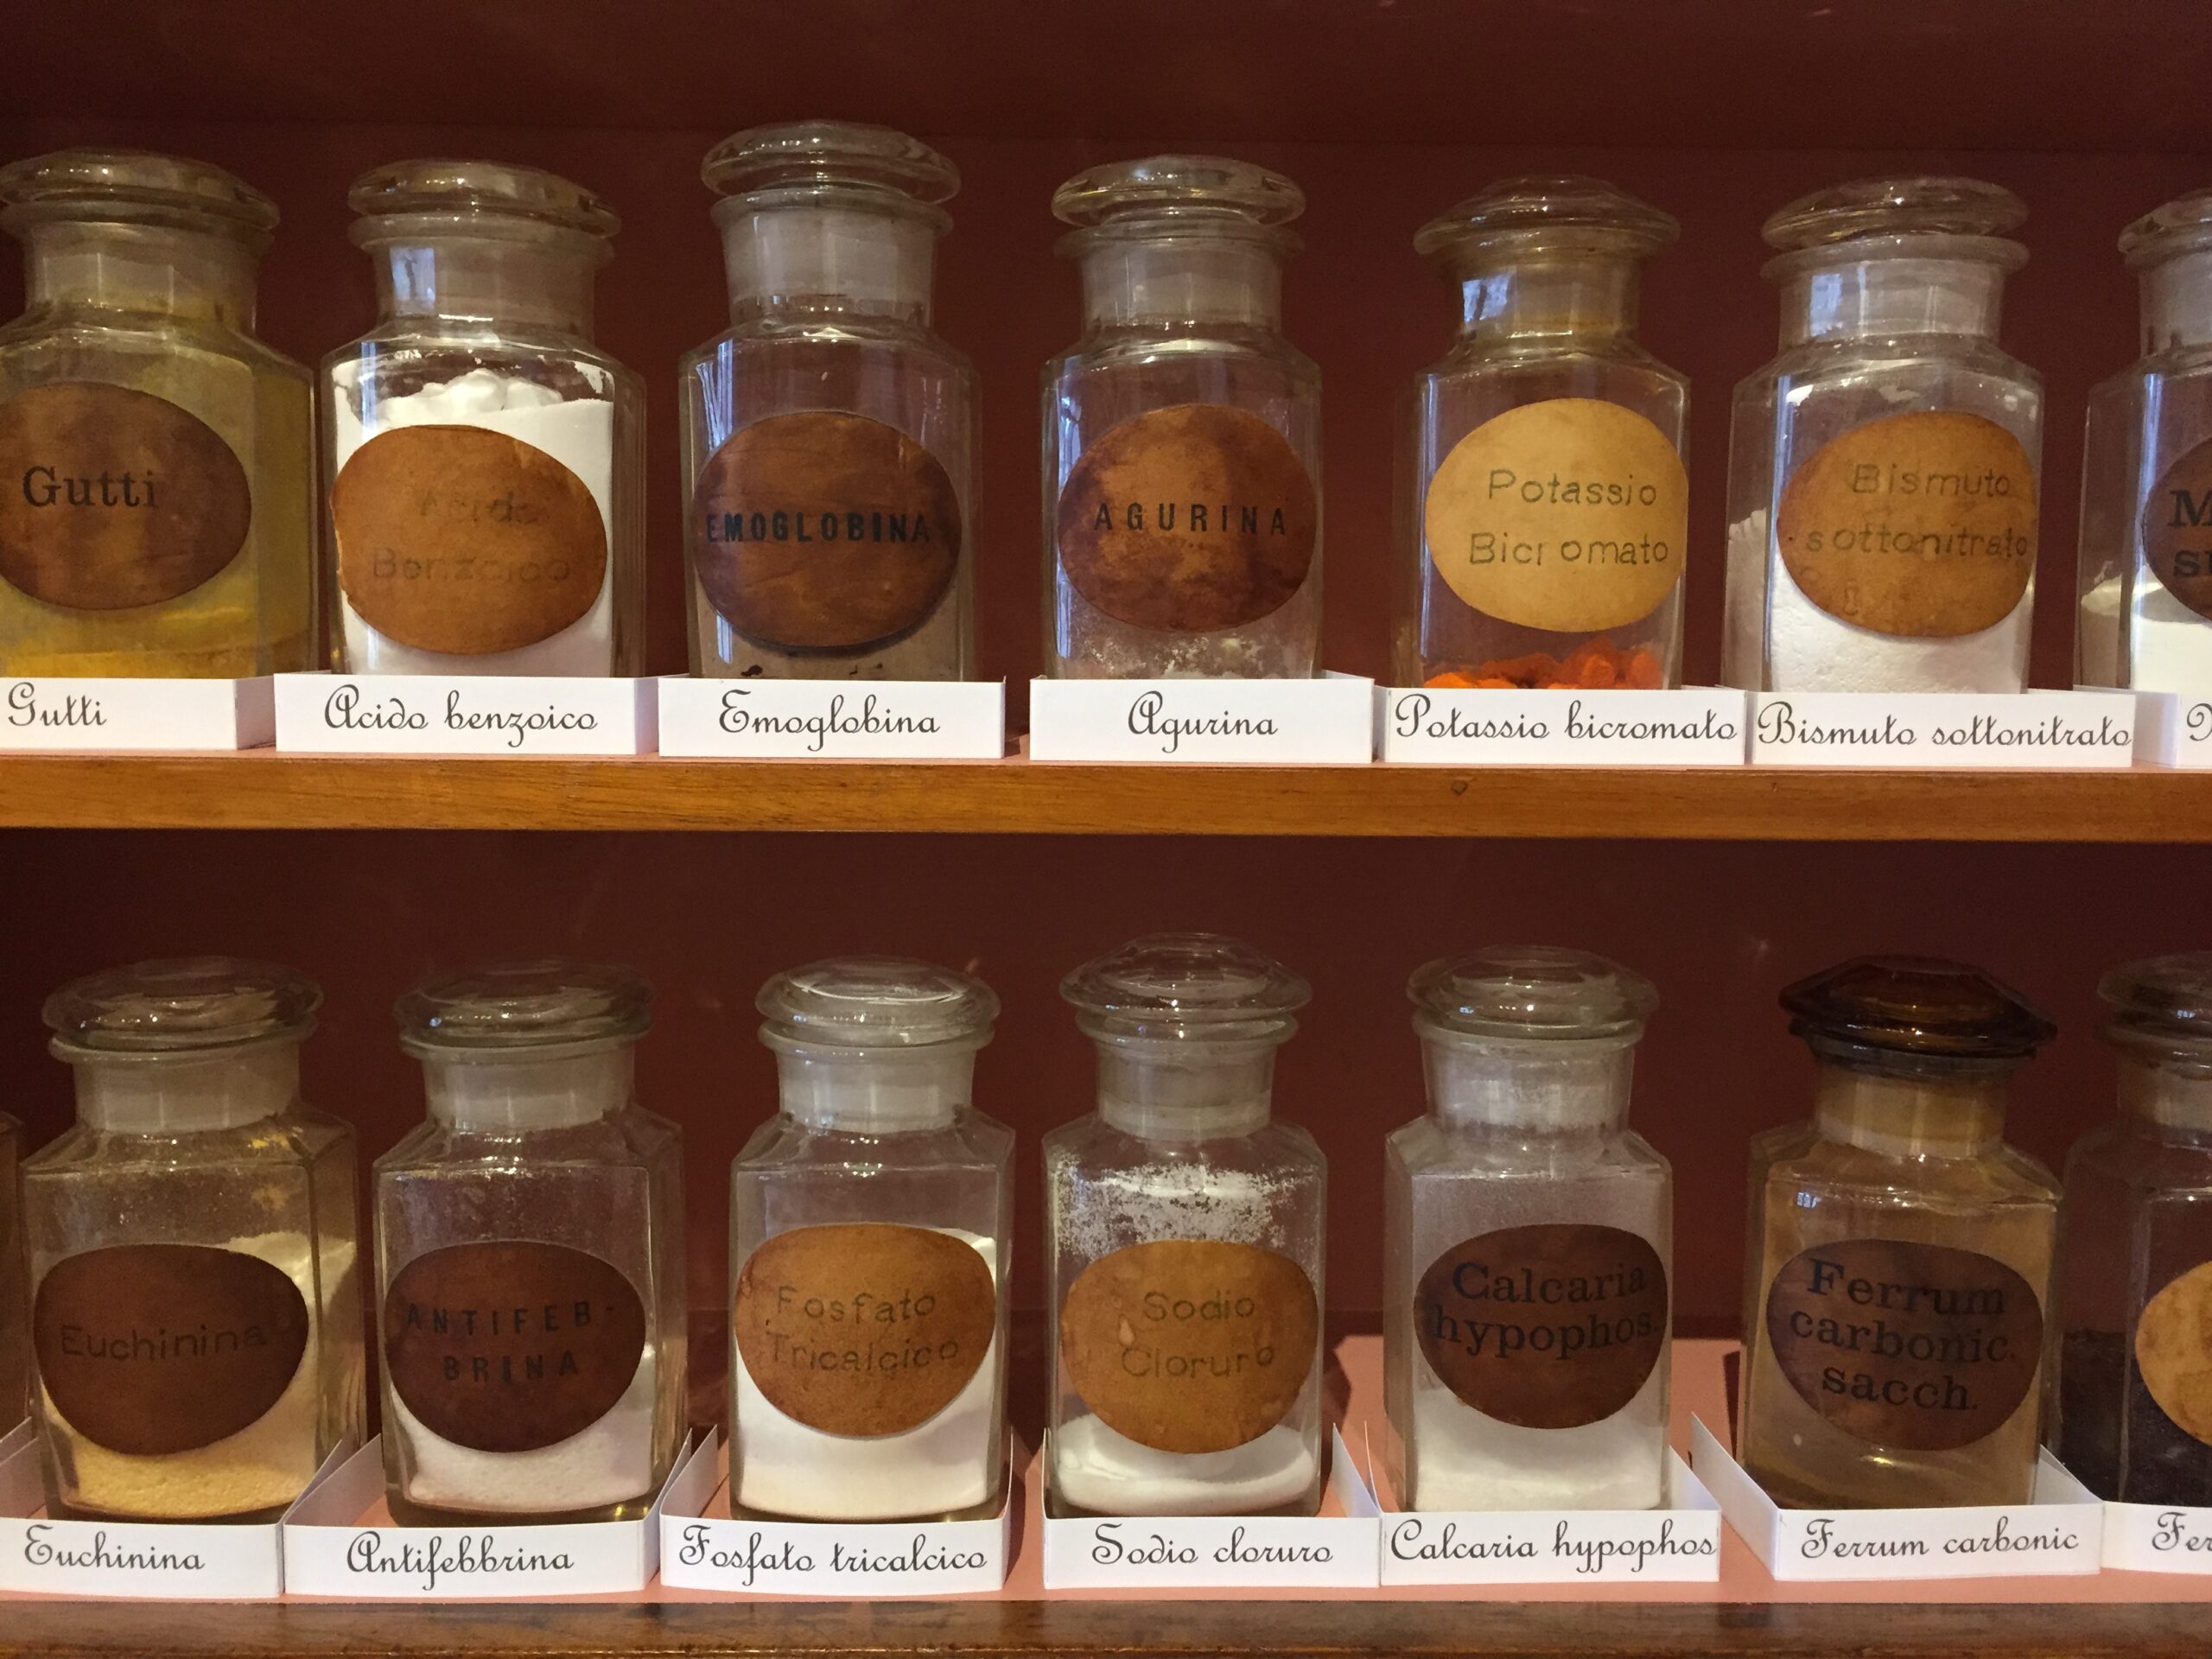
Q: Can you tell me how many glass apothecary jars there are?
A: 14